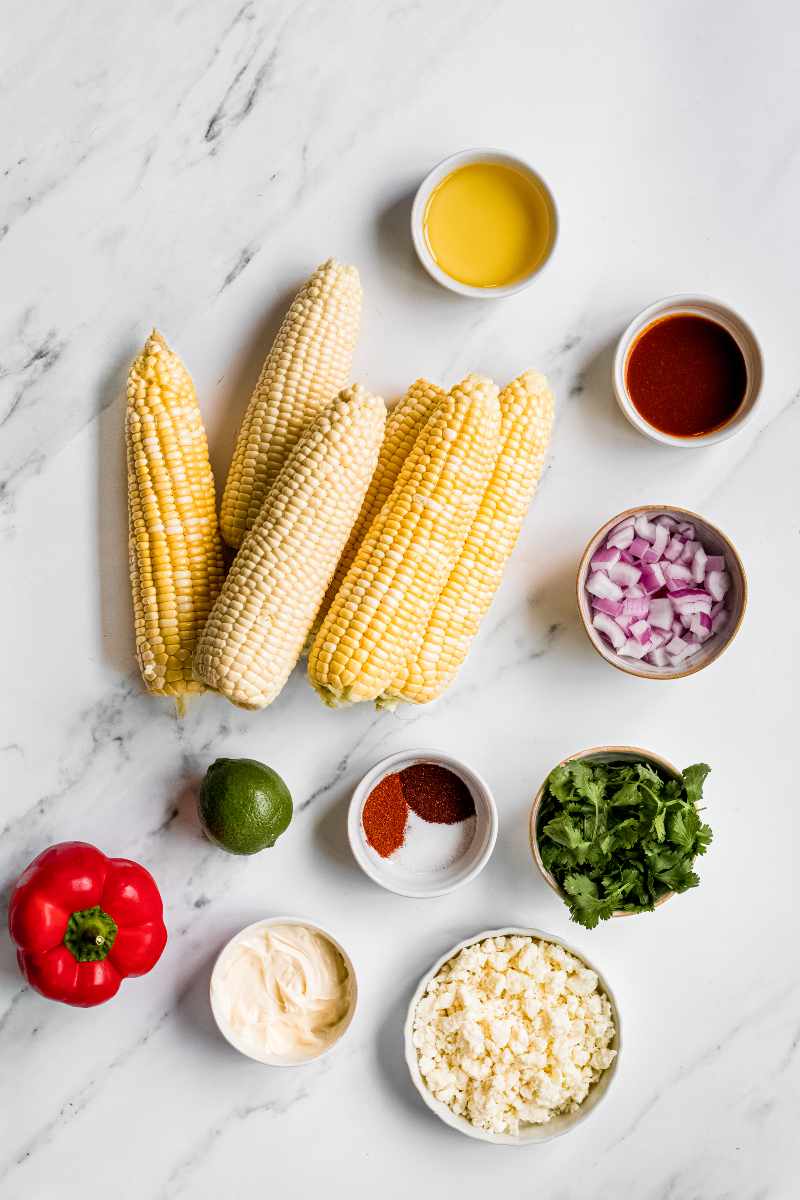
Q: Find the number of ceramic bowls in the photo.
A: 7